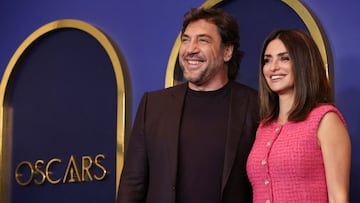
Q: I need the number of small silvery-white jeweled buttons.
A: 5